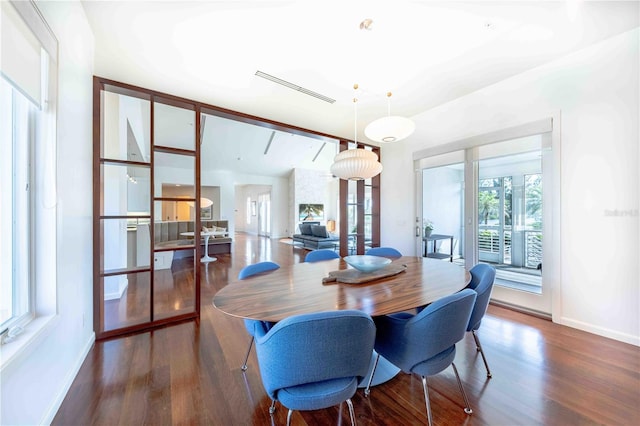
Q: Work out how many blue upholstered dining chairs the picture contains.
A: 6